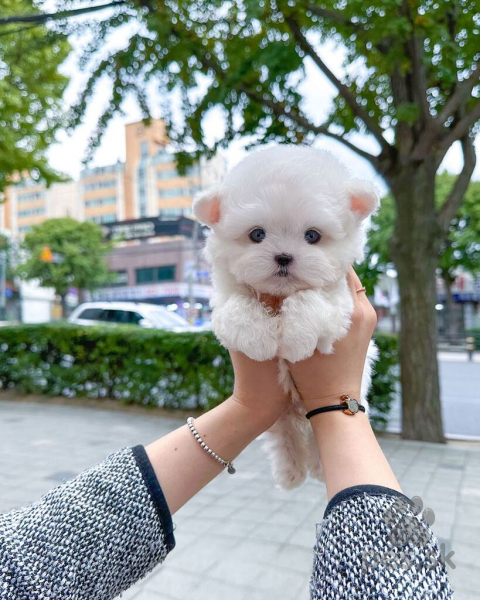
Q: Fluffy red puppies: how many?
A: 0